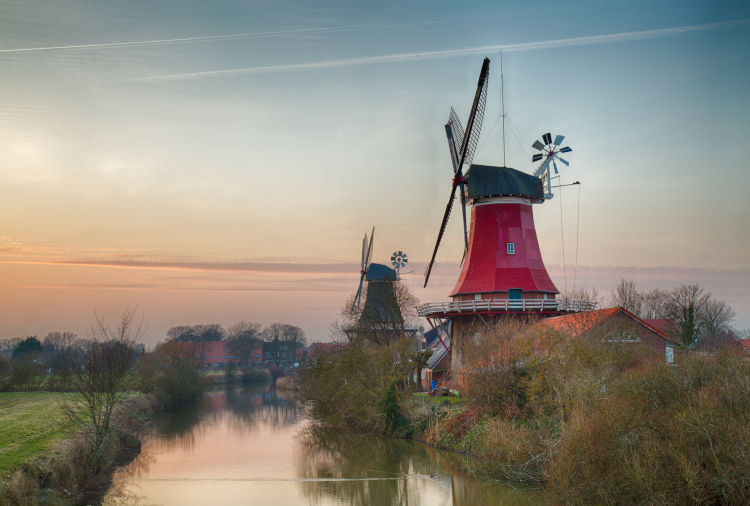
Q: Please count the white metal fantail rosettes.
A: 2